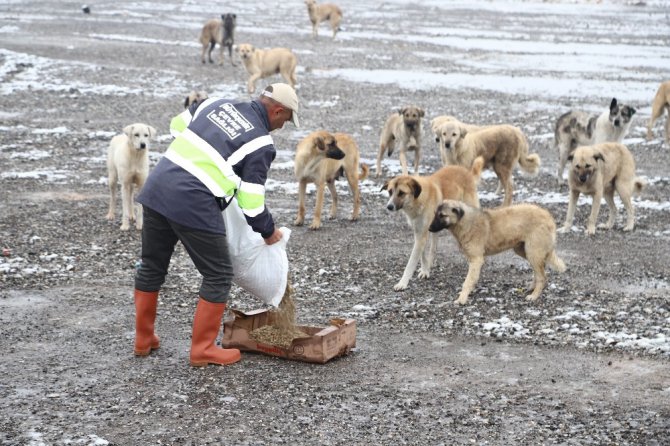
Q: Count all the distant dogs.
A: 3